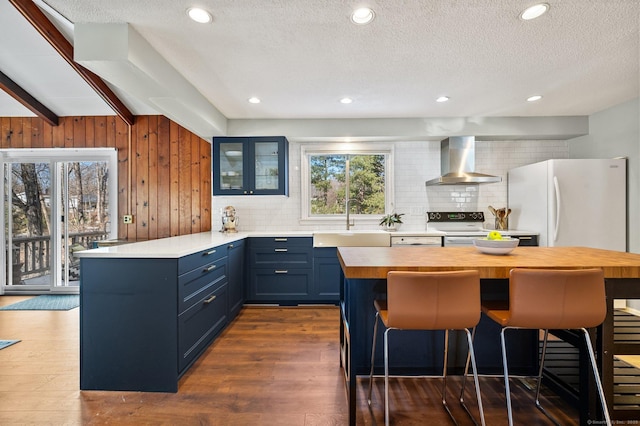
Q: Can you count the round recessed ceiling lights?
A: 7